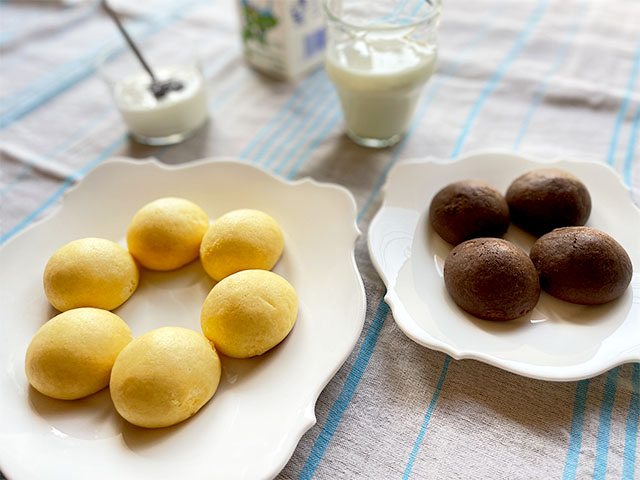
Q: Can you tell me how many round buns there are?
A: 10